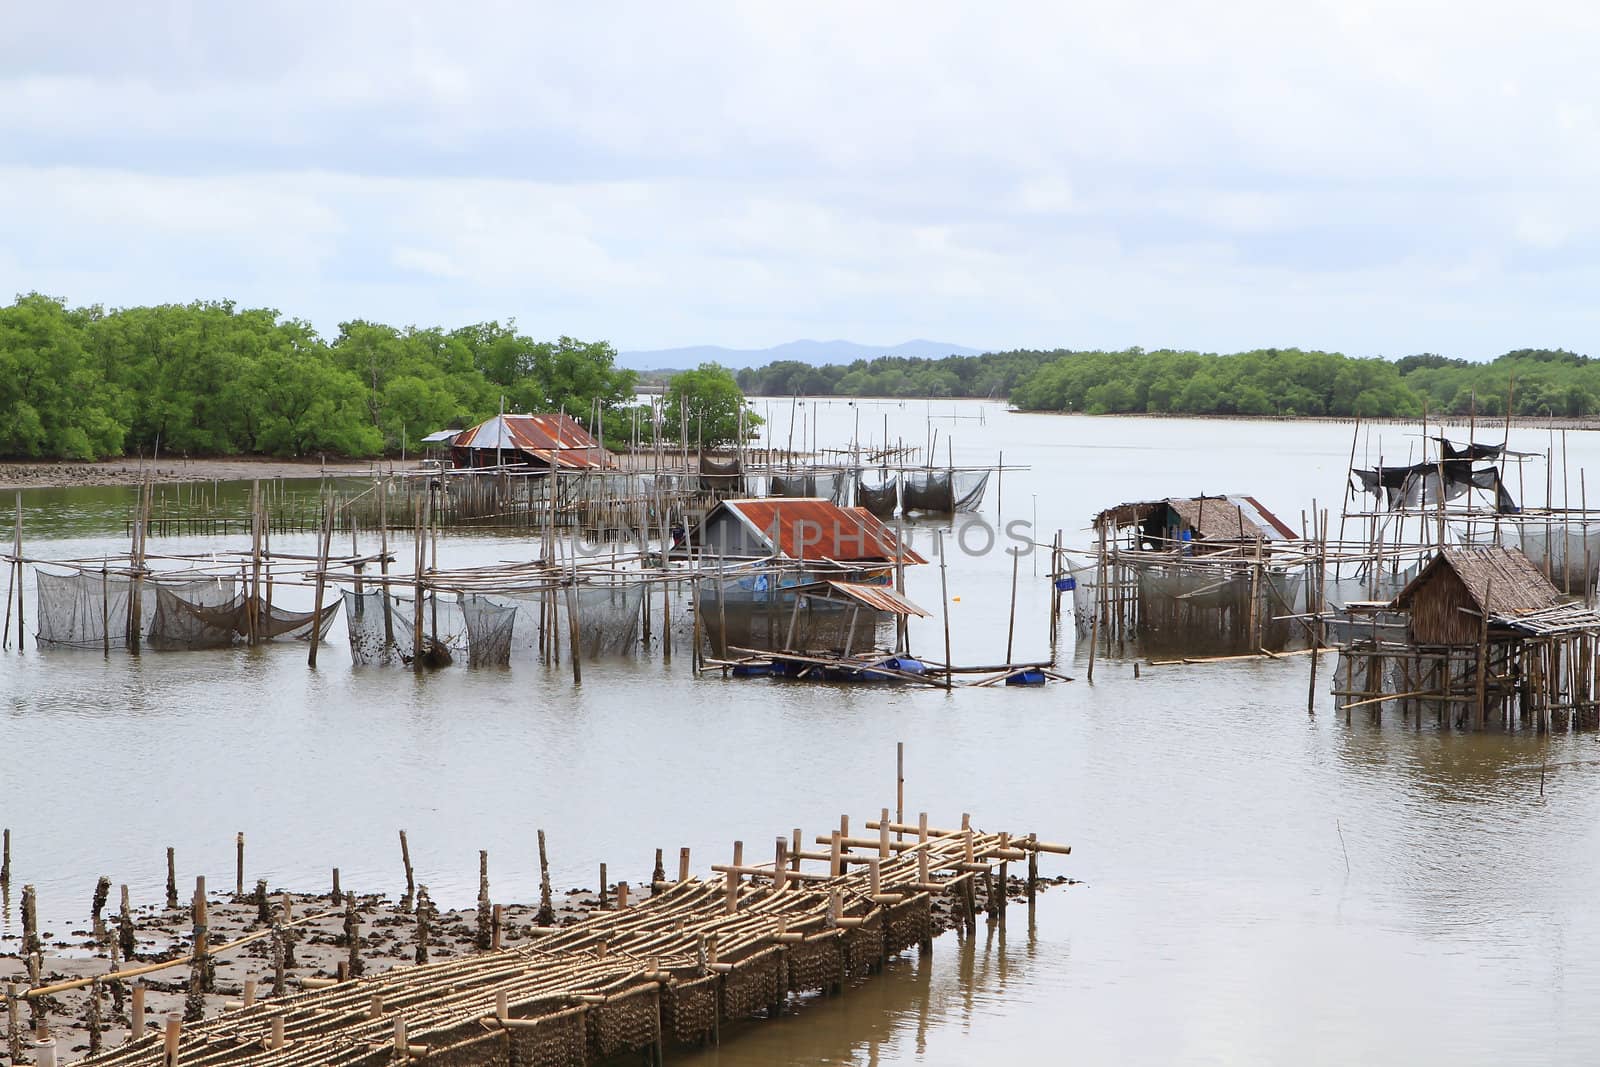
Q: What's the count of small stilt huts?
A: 4